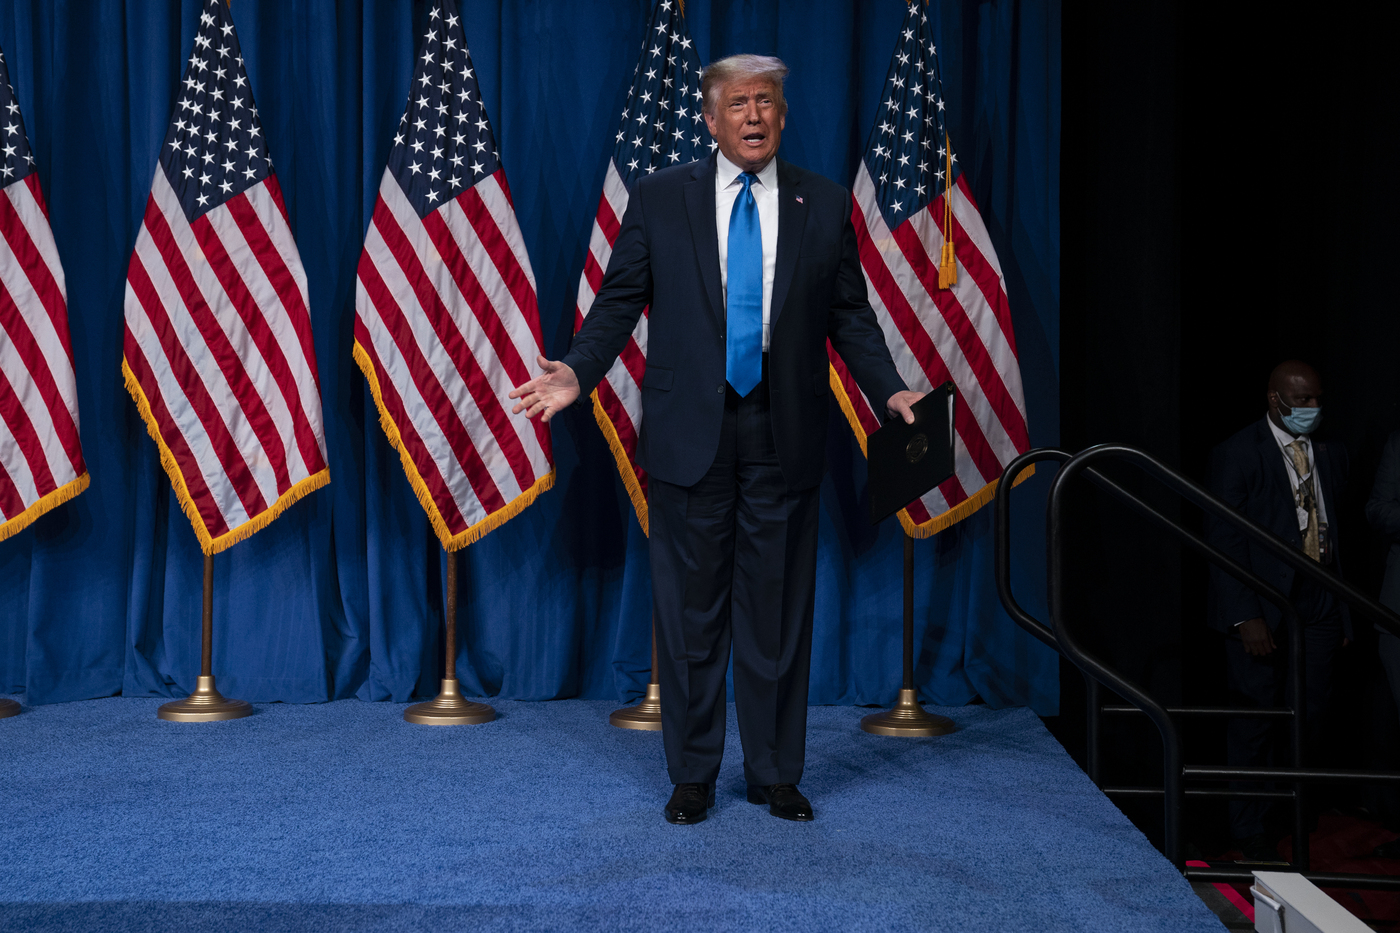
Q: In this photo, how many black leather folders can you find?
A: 1